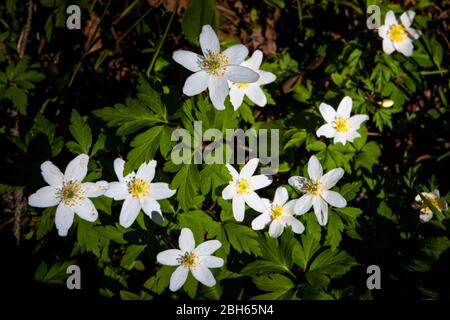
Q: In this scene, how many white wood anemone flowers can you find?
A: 11